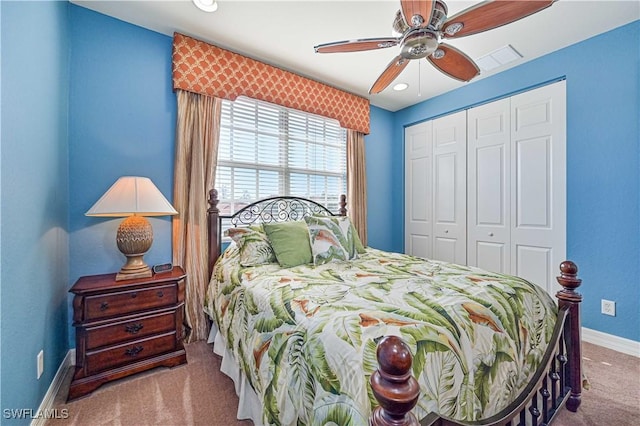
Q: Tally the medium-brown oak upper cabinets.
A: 0